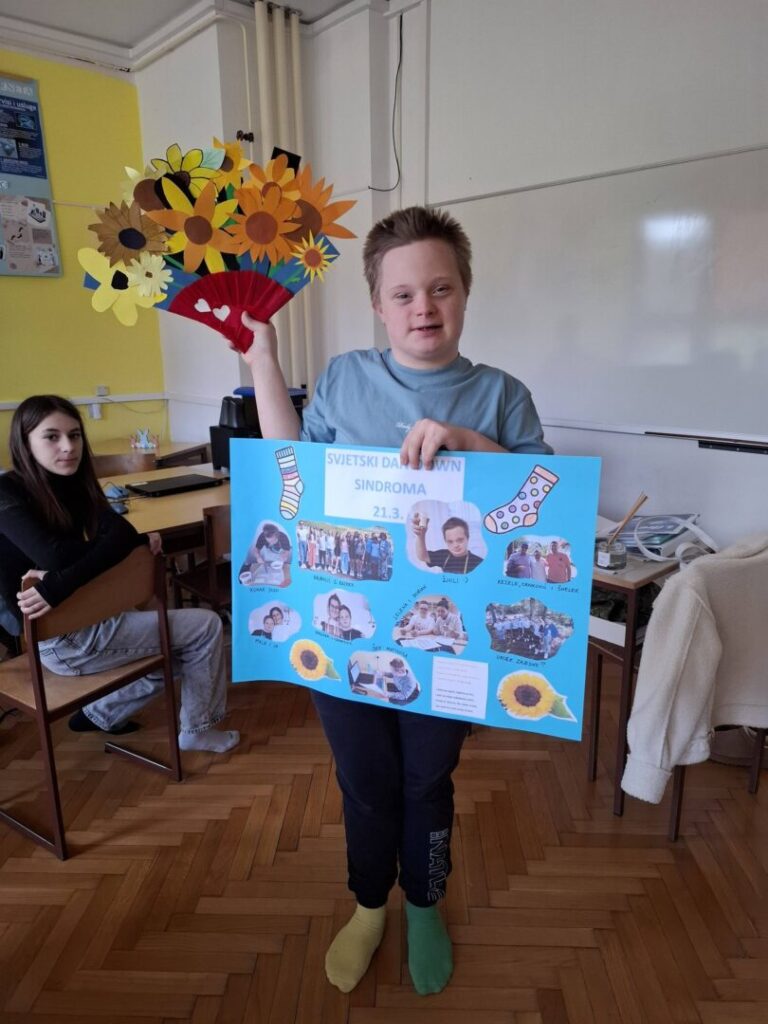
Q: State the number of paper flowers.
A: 11